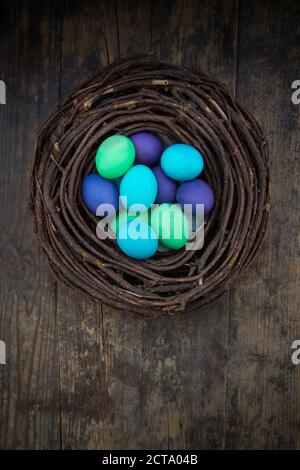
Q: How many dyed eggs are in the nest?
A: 10